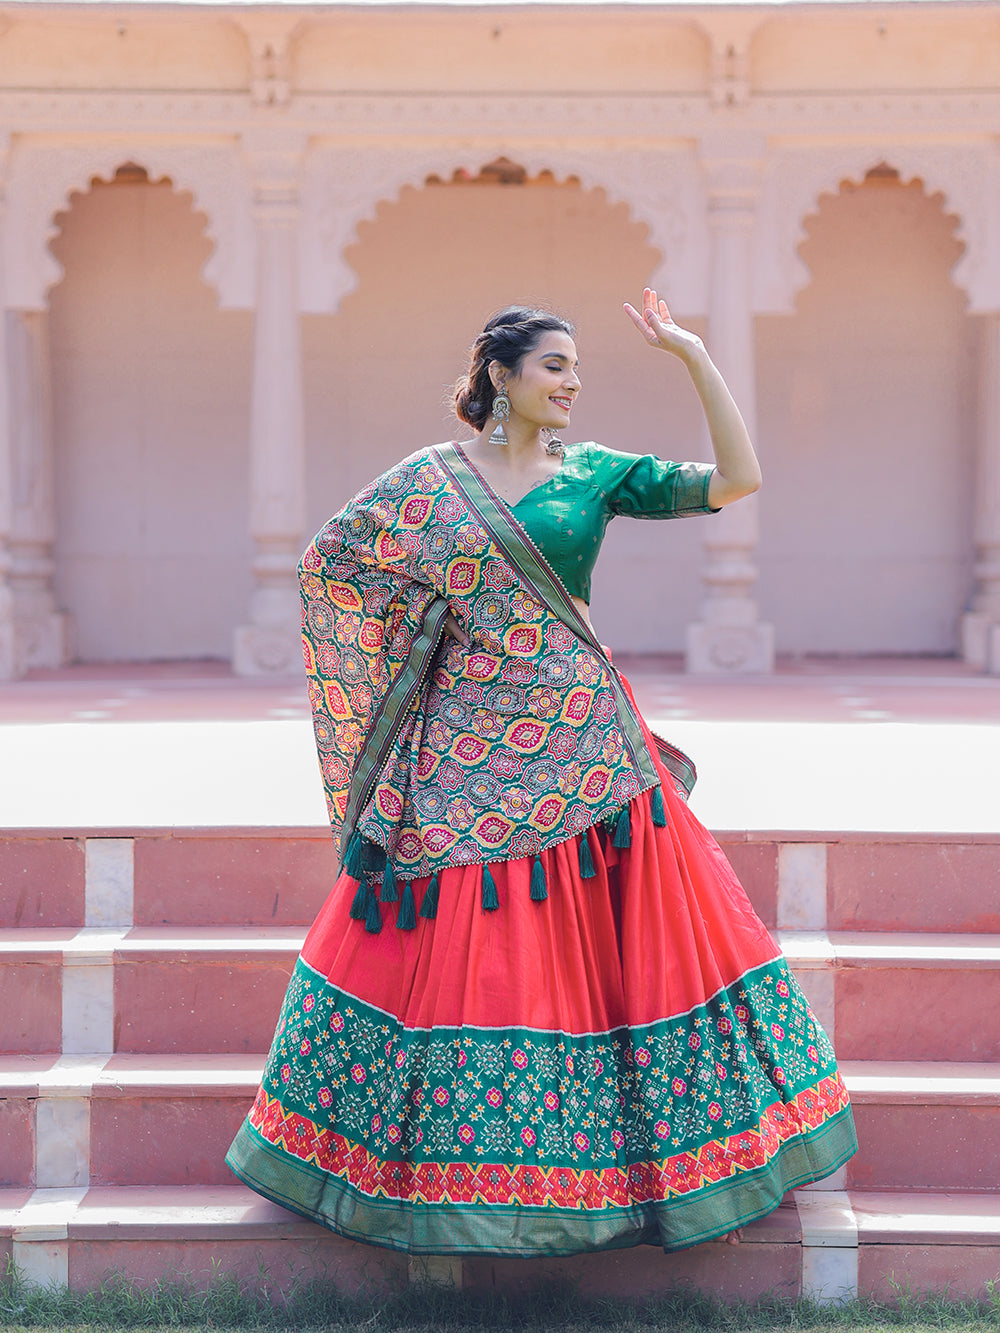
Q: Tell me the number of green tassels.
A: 12